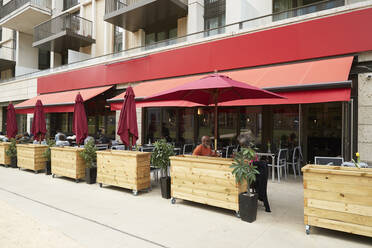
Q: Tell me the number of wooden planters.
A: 6